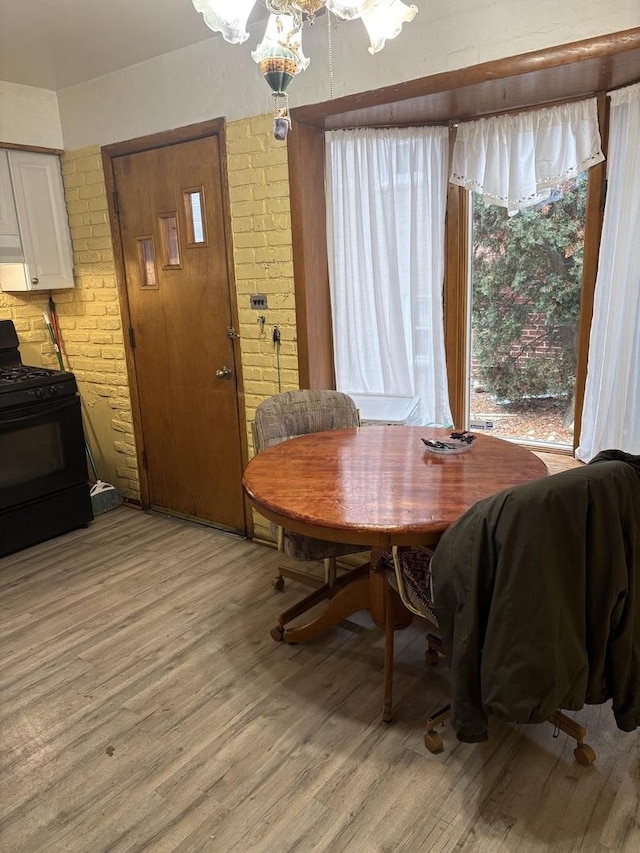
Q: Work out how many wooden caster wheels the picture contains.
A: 5